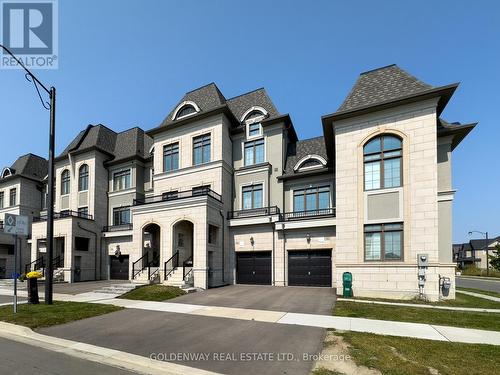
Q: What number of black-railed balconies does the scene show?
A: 5